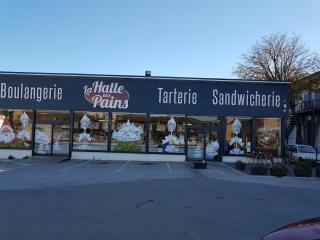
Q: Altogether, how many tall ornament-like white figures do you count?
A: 4